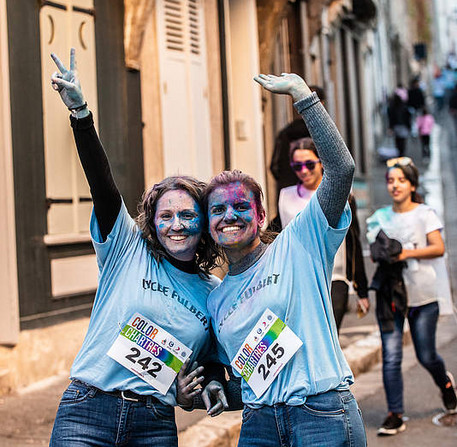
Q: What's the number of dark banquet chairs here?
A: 0